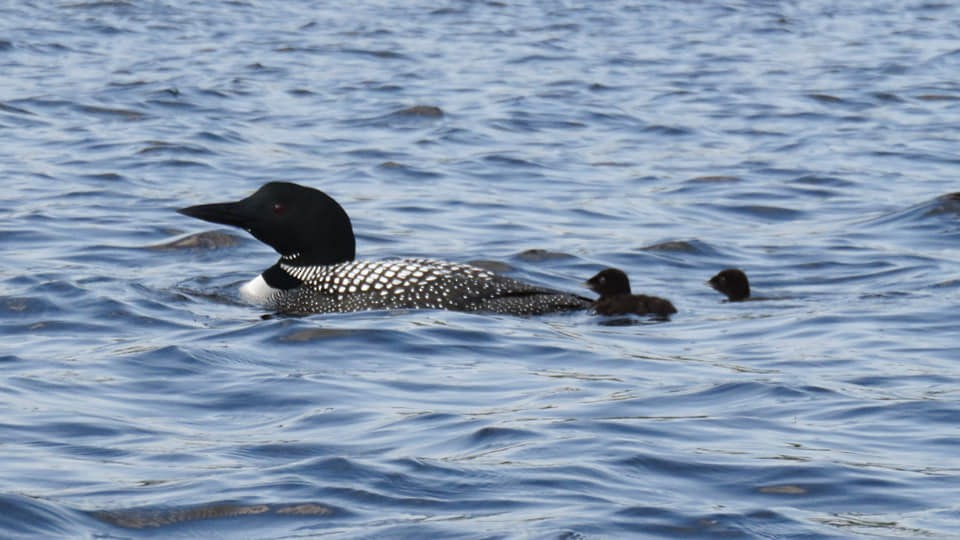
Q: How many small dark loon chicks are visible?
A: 2